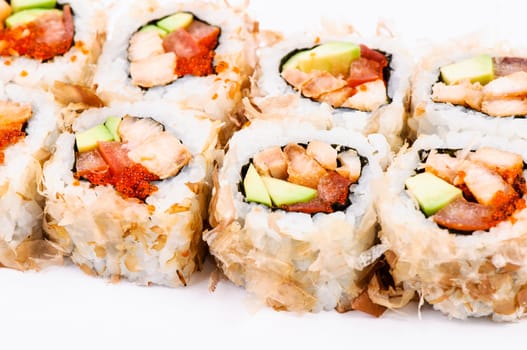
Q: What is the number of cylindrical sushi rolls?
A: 8